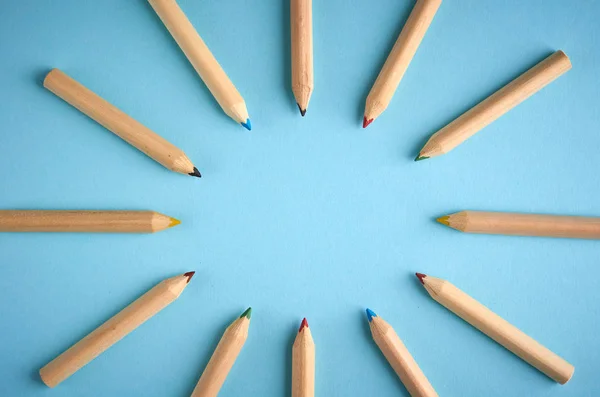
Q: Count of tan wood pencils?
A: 12